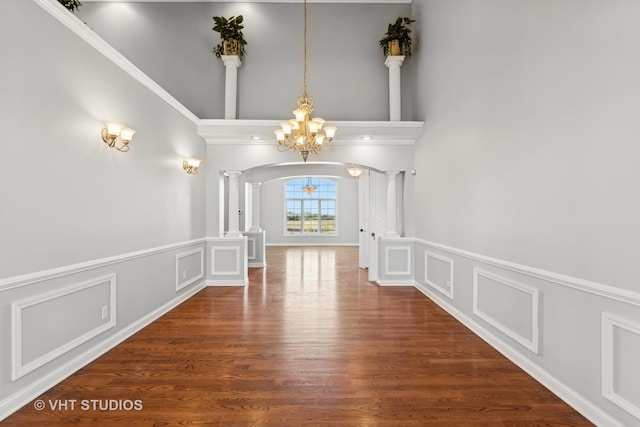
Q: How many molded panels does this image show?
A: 8